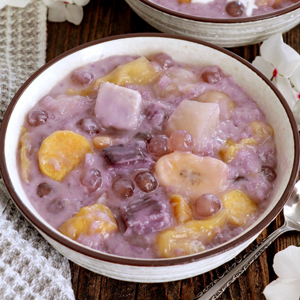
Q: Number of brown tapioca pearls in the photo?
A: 15